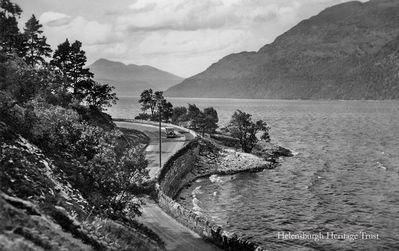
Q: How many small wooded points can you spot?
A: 1